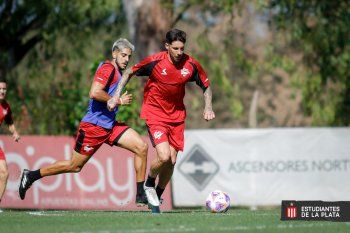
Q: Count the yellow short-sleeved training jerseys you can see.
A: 0